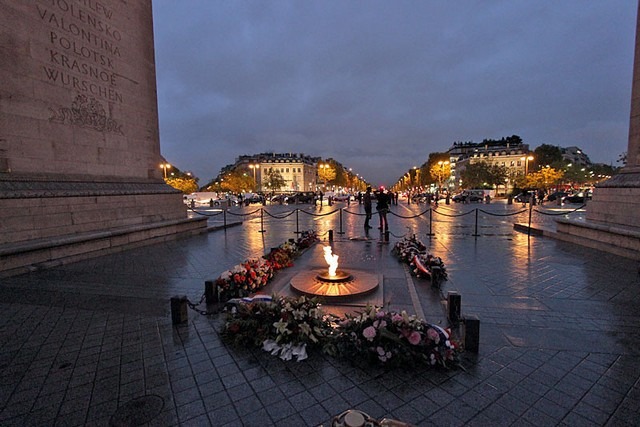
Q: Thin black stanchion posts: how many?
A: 7